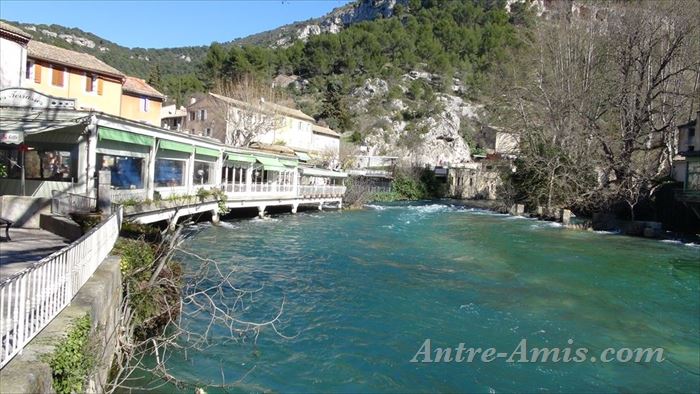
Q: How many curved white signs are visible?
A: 1